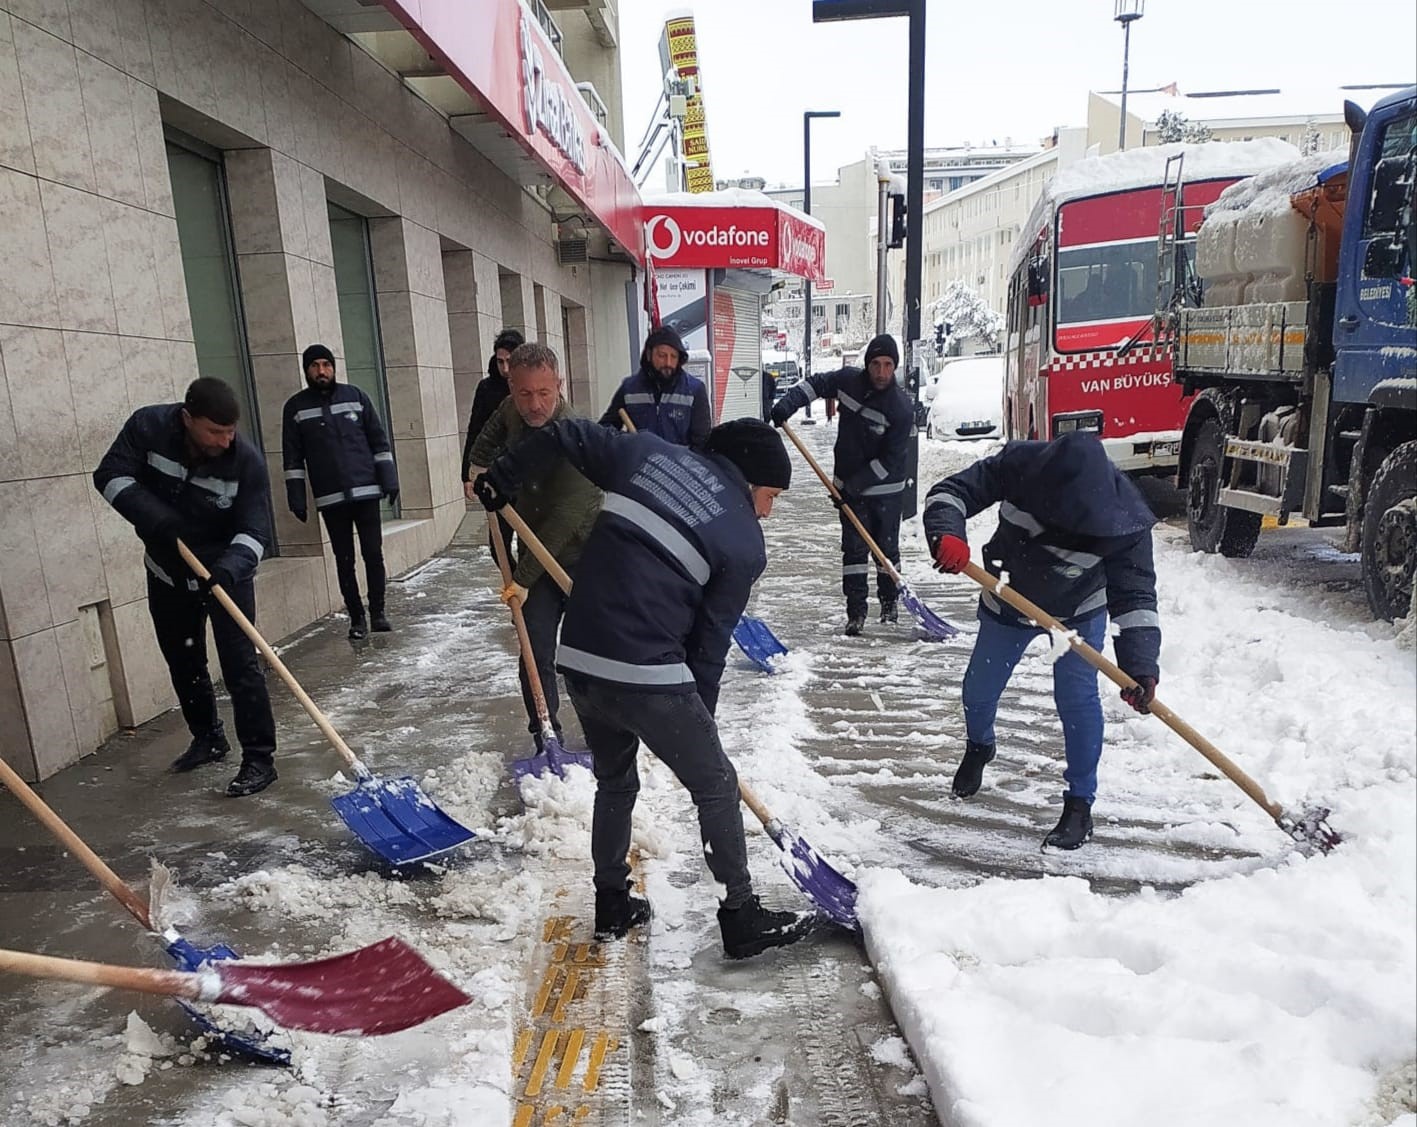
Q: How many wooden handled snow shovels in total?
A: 8